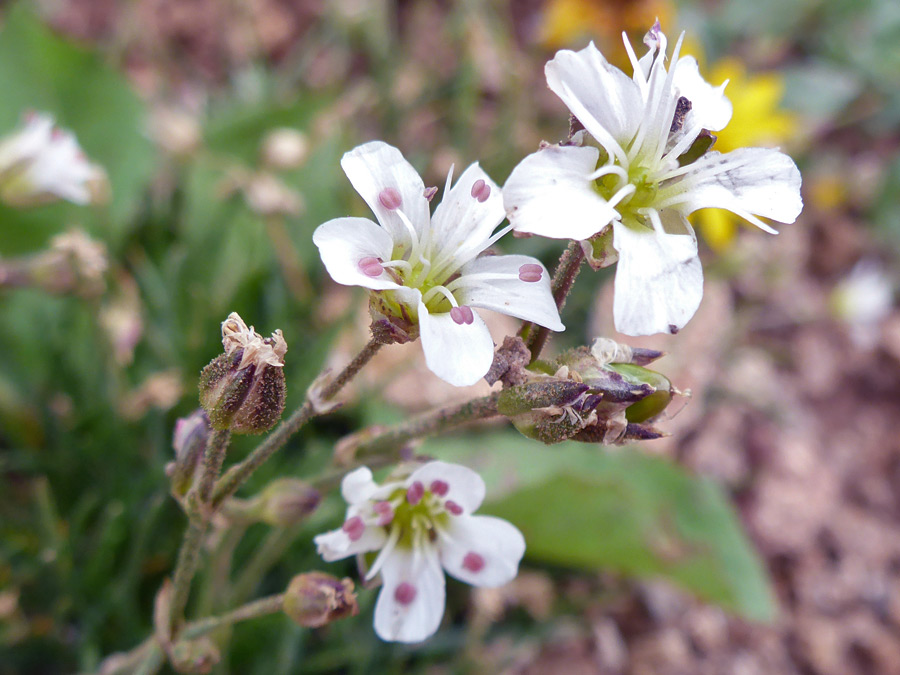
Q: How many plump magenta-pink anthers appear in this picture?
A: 12